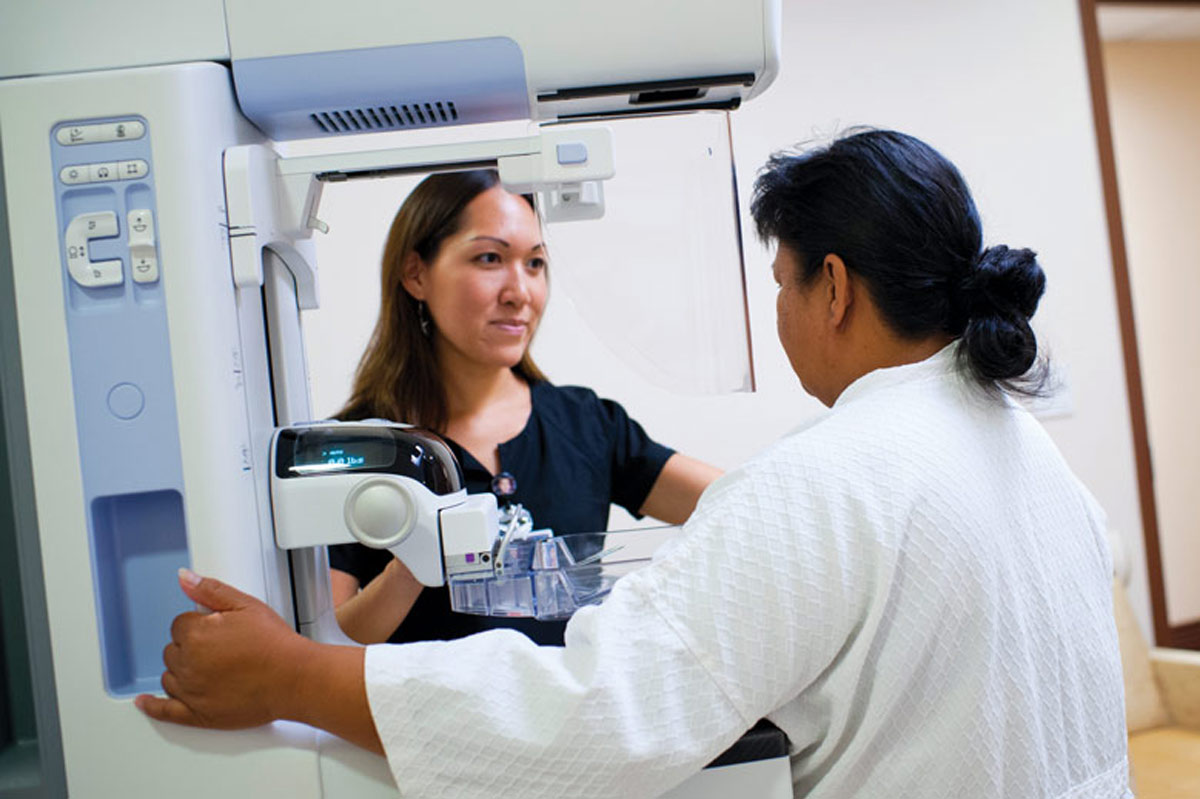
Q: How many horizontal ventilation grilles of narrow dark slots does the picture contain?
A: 1